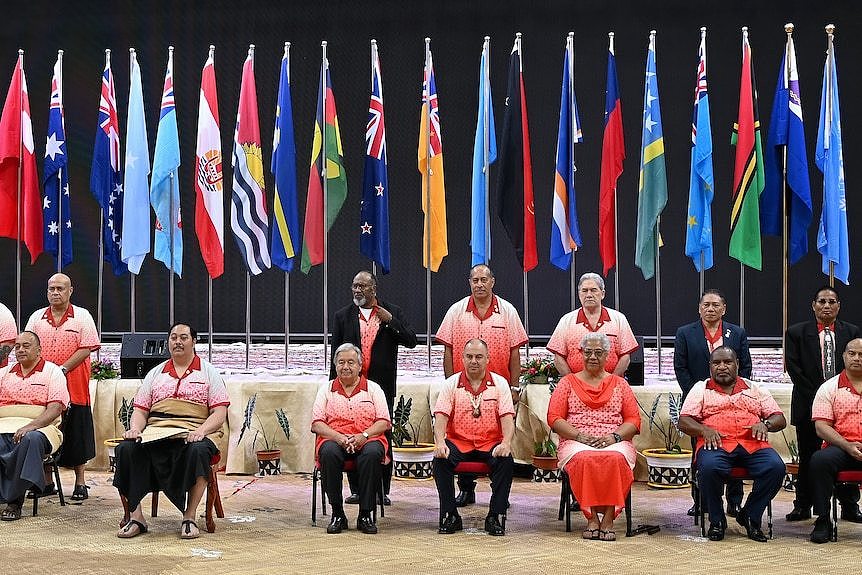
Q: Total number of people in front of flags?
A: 14